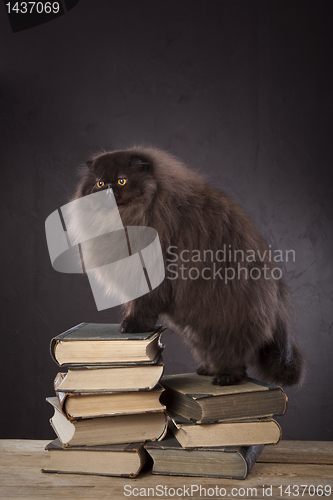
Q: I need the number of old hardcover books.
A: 8